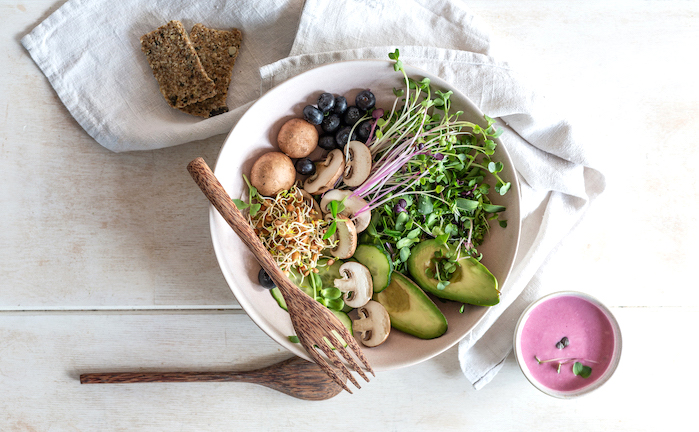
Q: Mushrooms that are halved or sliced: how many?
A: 6